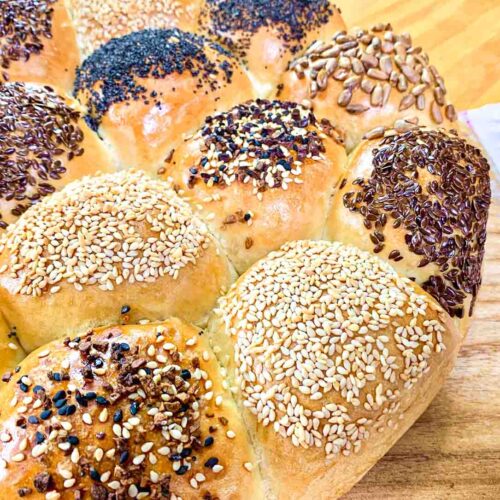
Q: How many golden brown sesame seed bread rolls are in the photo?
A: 3